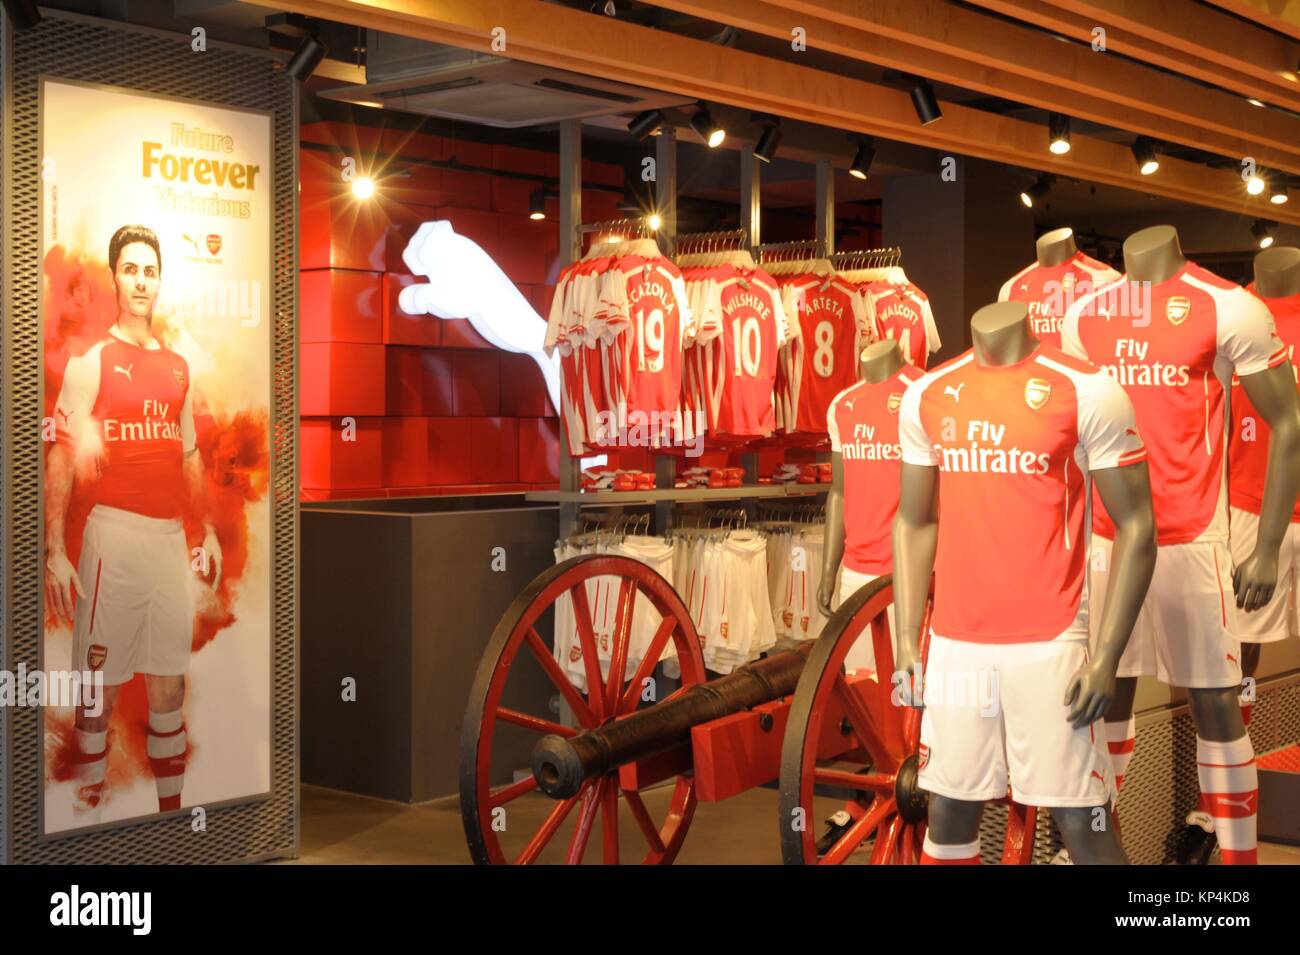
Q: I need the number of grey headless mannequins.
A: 5